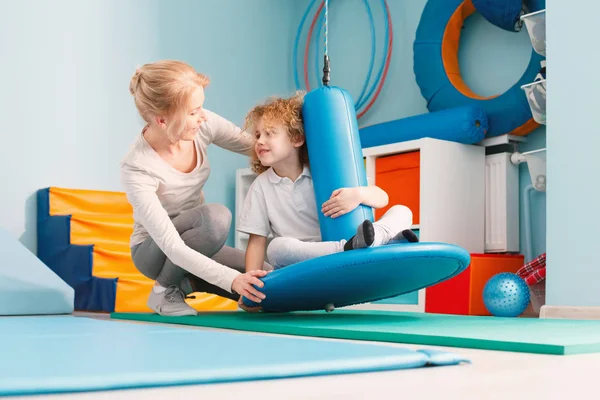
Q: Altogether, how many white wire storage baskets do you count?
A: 3